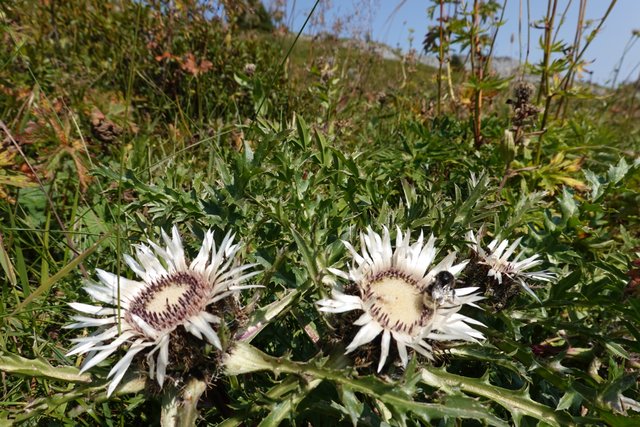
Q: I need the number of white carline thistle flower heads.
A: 3